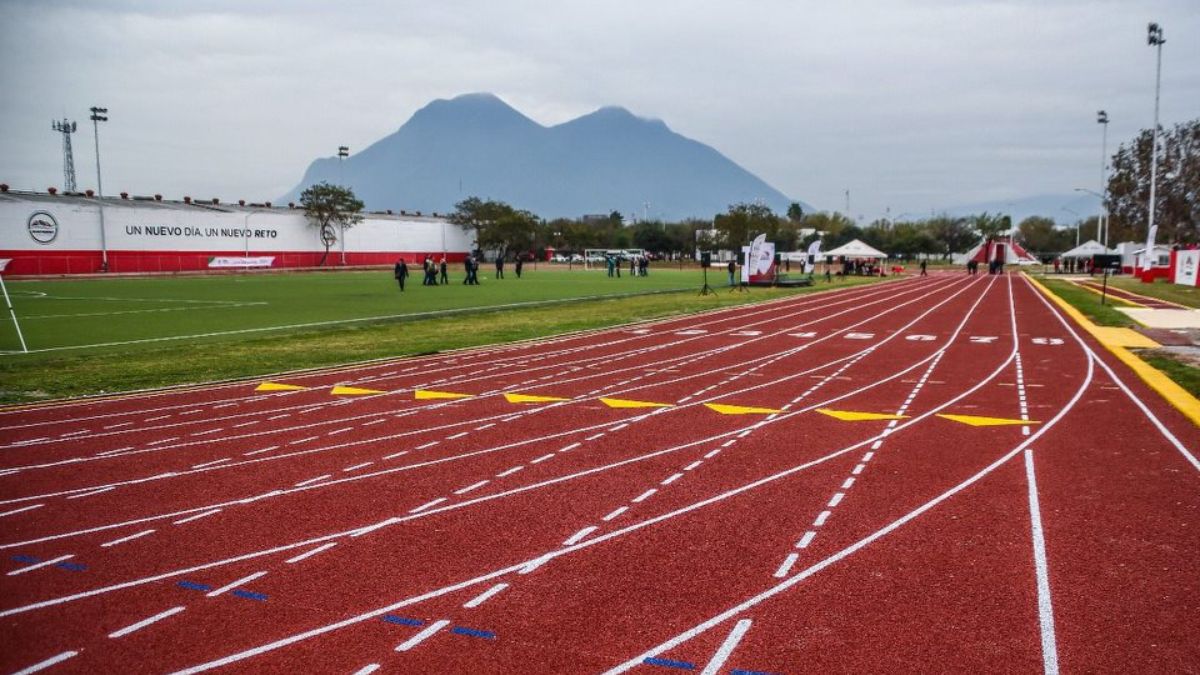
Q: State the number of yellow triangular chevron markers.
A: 8